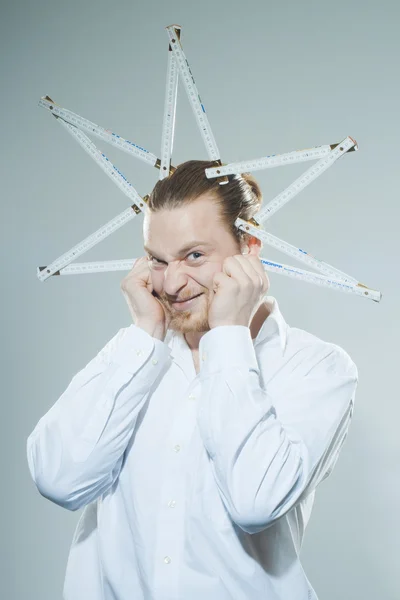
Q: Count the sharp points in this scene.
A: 5